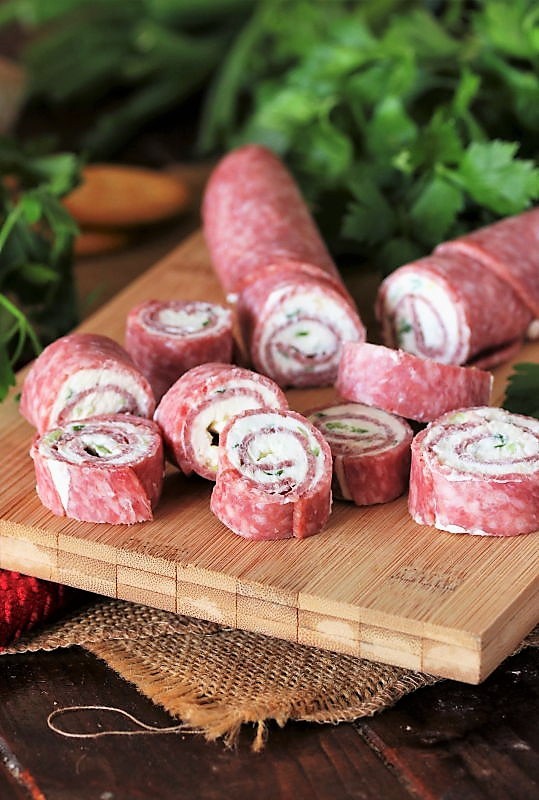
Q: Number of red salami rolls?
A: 10